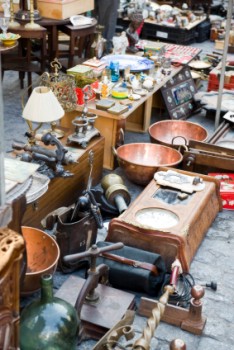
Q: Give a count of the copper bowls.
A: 3